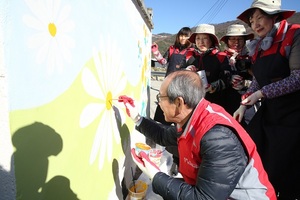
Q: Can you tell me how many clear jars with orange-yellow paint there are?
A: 1